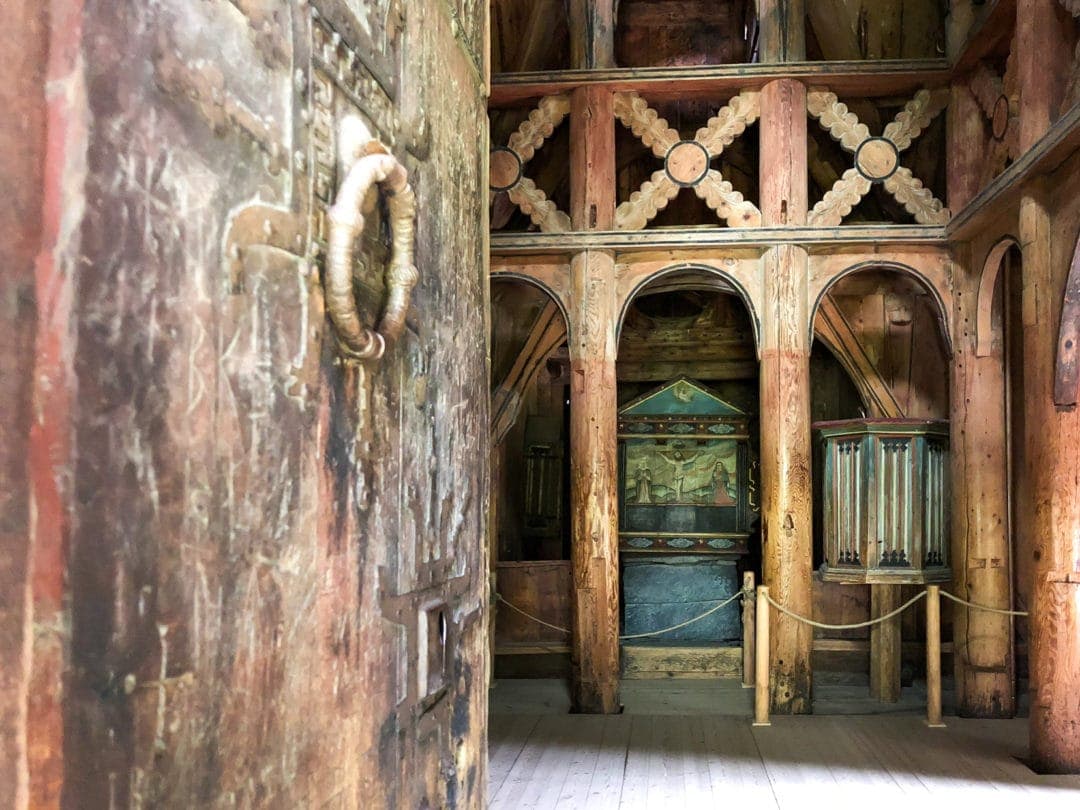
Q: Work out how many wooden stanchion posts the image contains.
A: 3